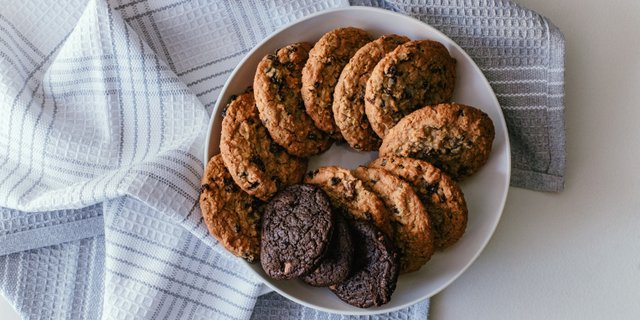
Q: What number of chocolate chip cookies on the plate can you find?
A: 10